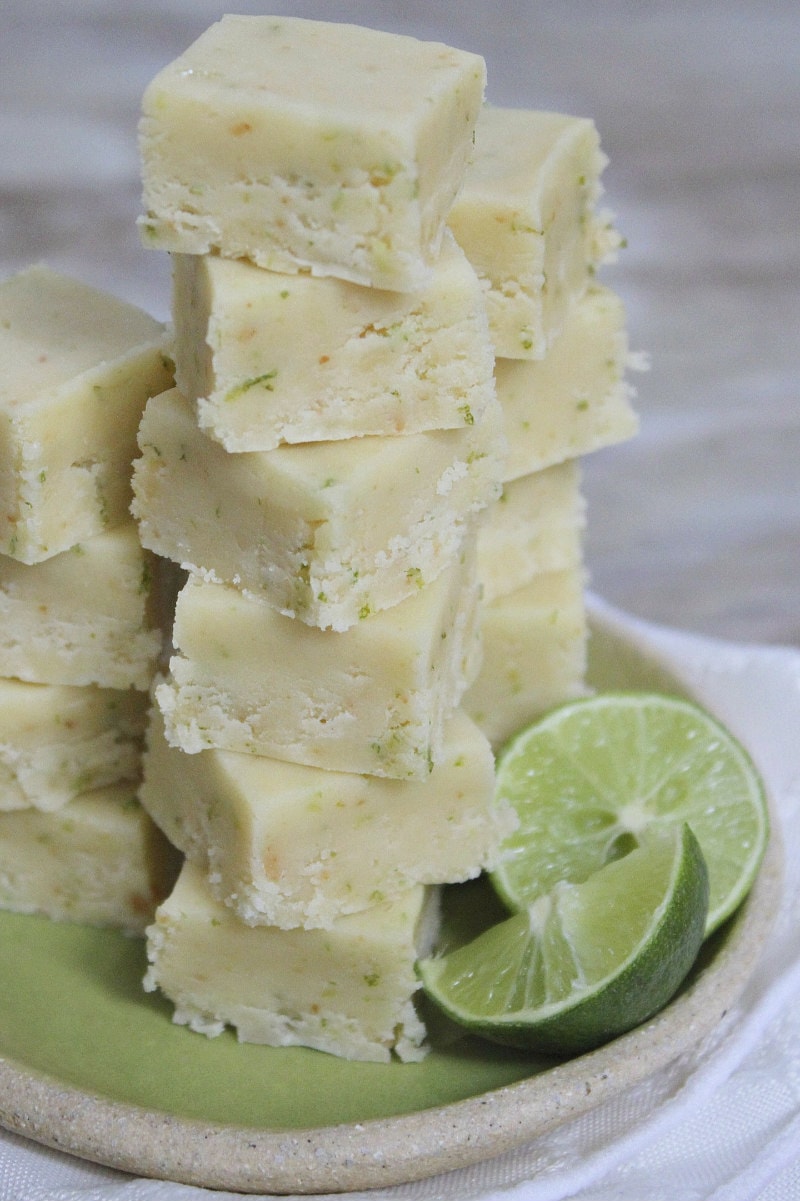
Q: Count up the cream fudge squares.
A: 14